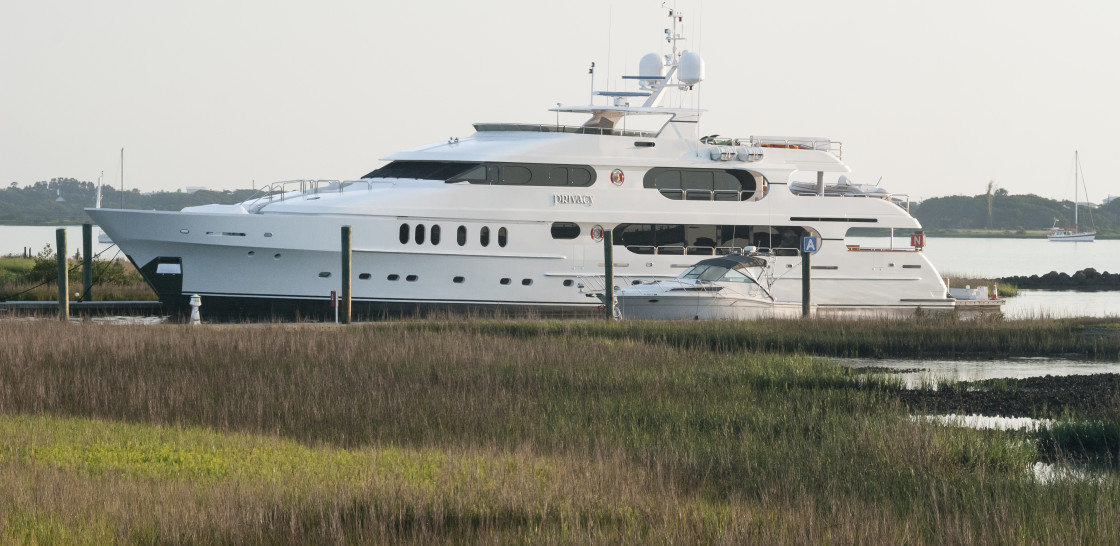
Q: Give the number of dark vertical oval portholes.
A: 6